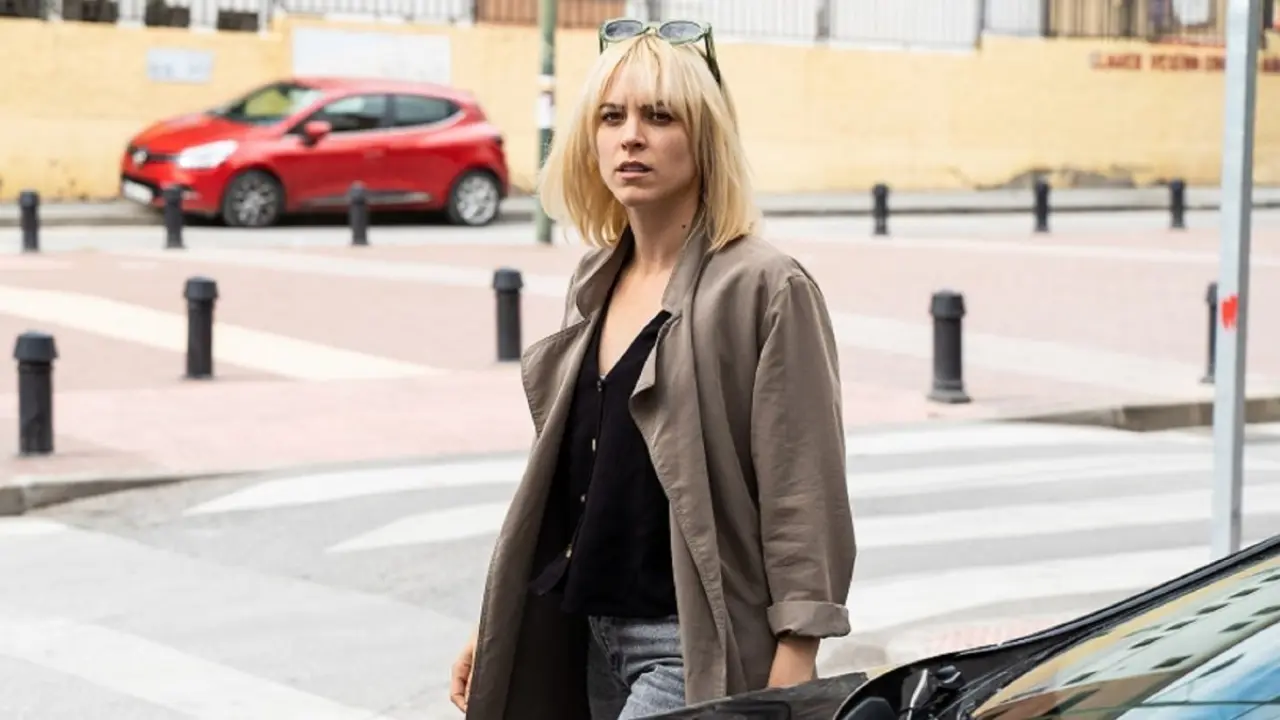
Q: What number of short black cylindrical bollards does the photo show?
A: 11